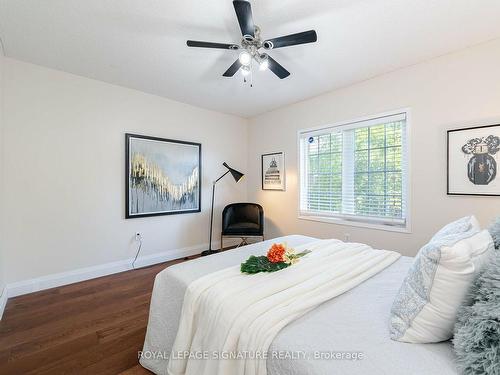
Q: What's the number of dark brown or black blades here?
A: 5